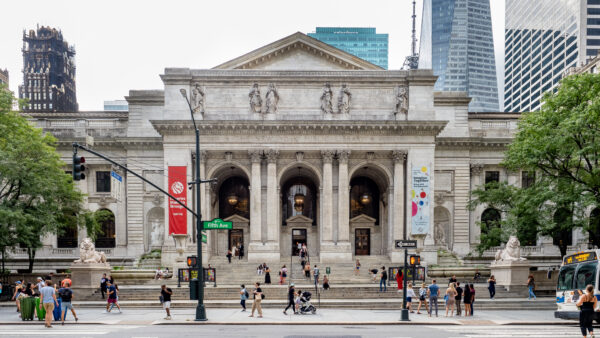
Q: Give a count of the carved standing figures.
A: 6